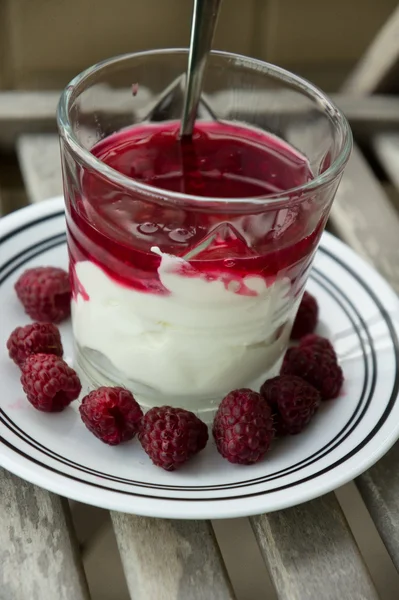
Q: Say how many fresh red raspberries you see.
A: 9